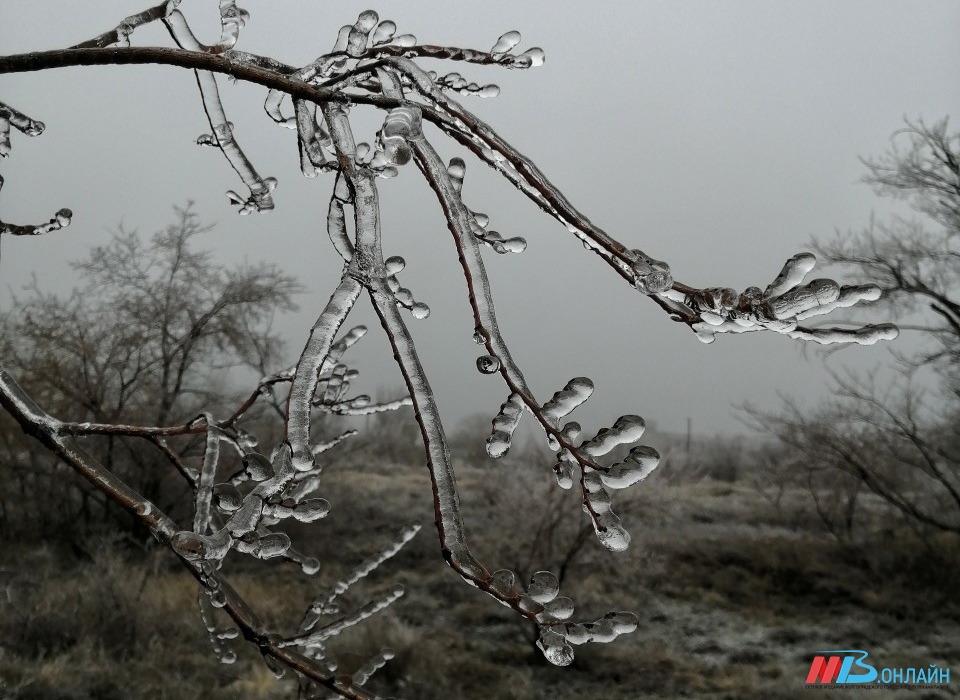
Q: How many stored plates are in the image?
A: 0